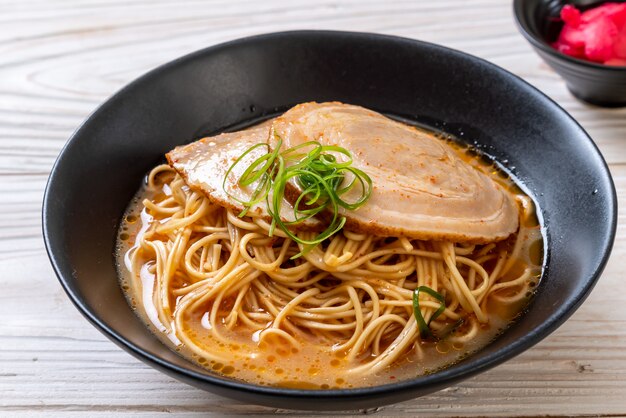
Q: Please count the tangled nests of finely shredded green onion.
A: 1